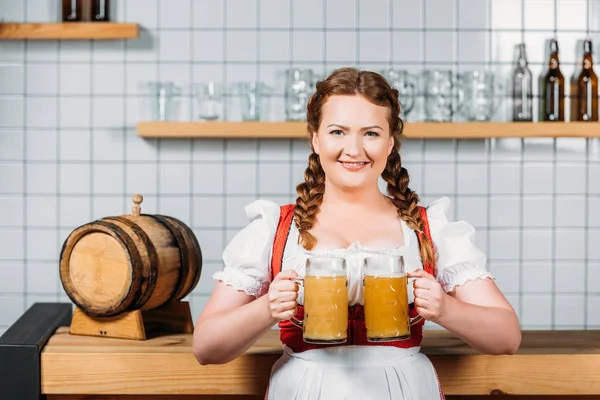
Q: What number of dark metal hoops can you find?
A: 4